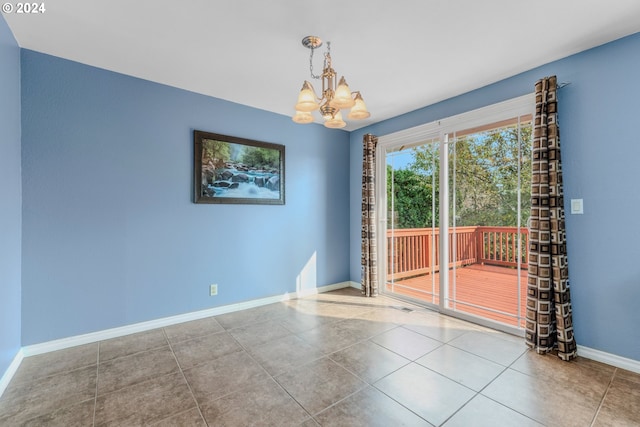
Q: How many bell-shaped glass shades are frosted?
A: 5